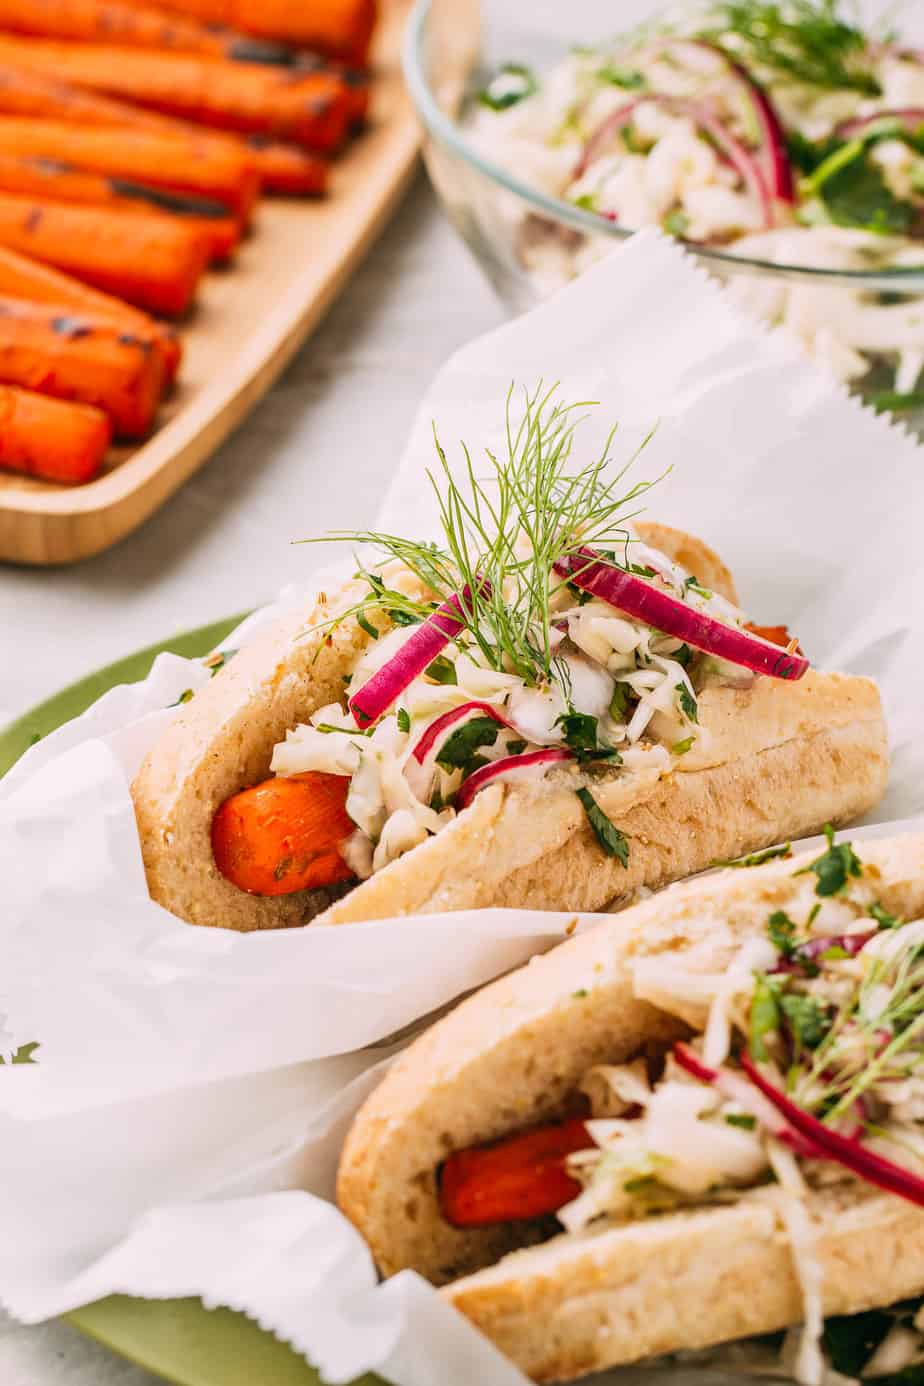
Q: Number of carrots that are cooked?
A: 12